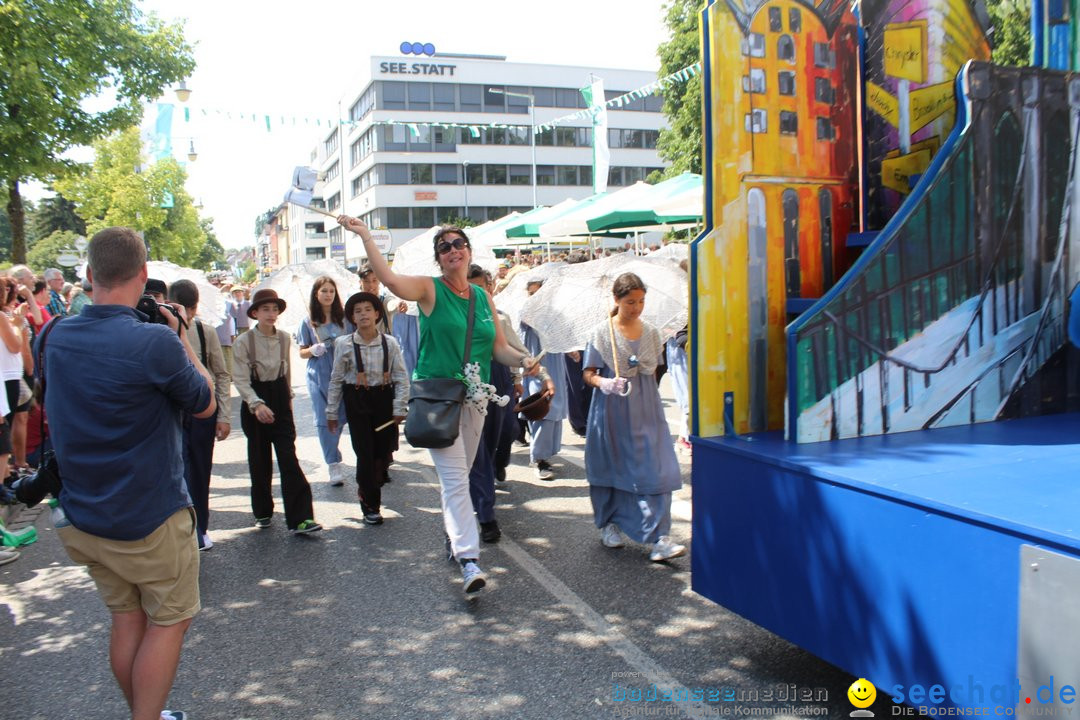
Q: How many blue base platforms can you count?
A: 1